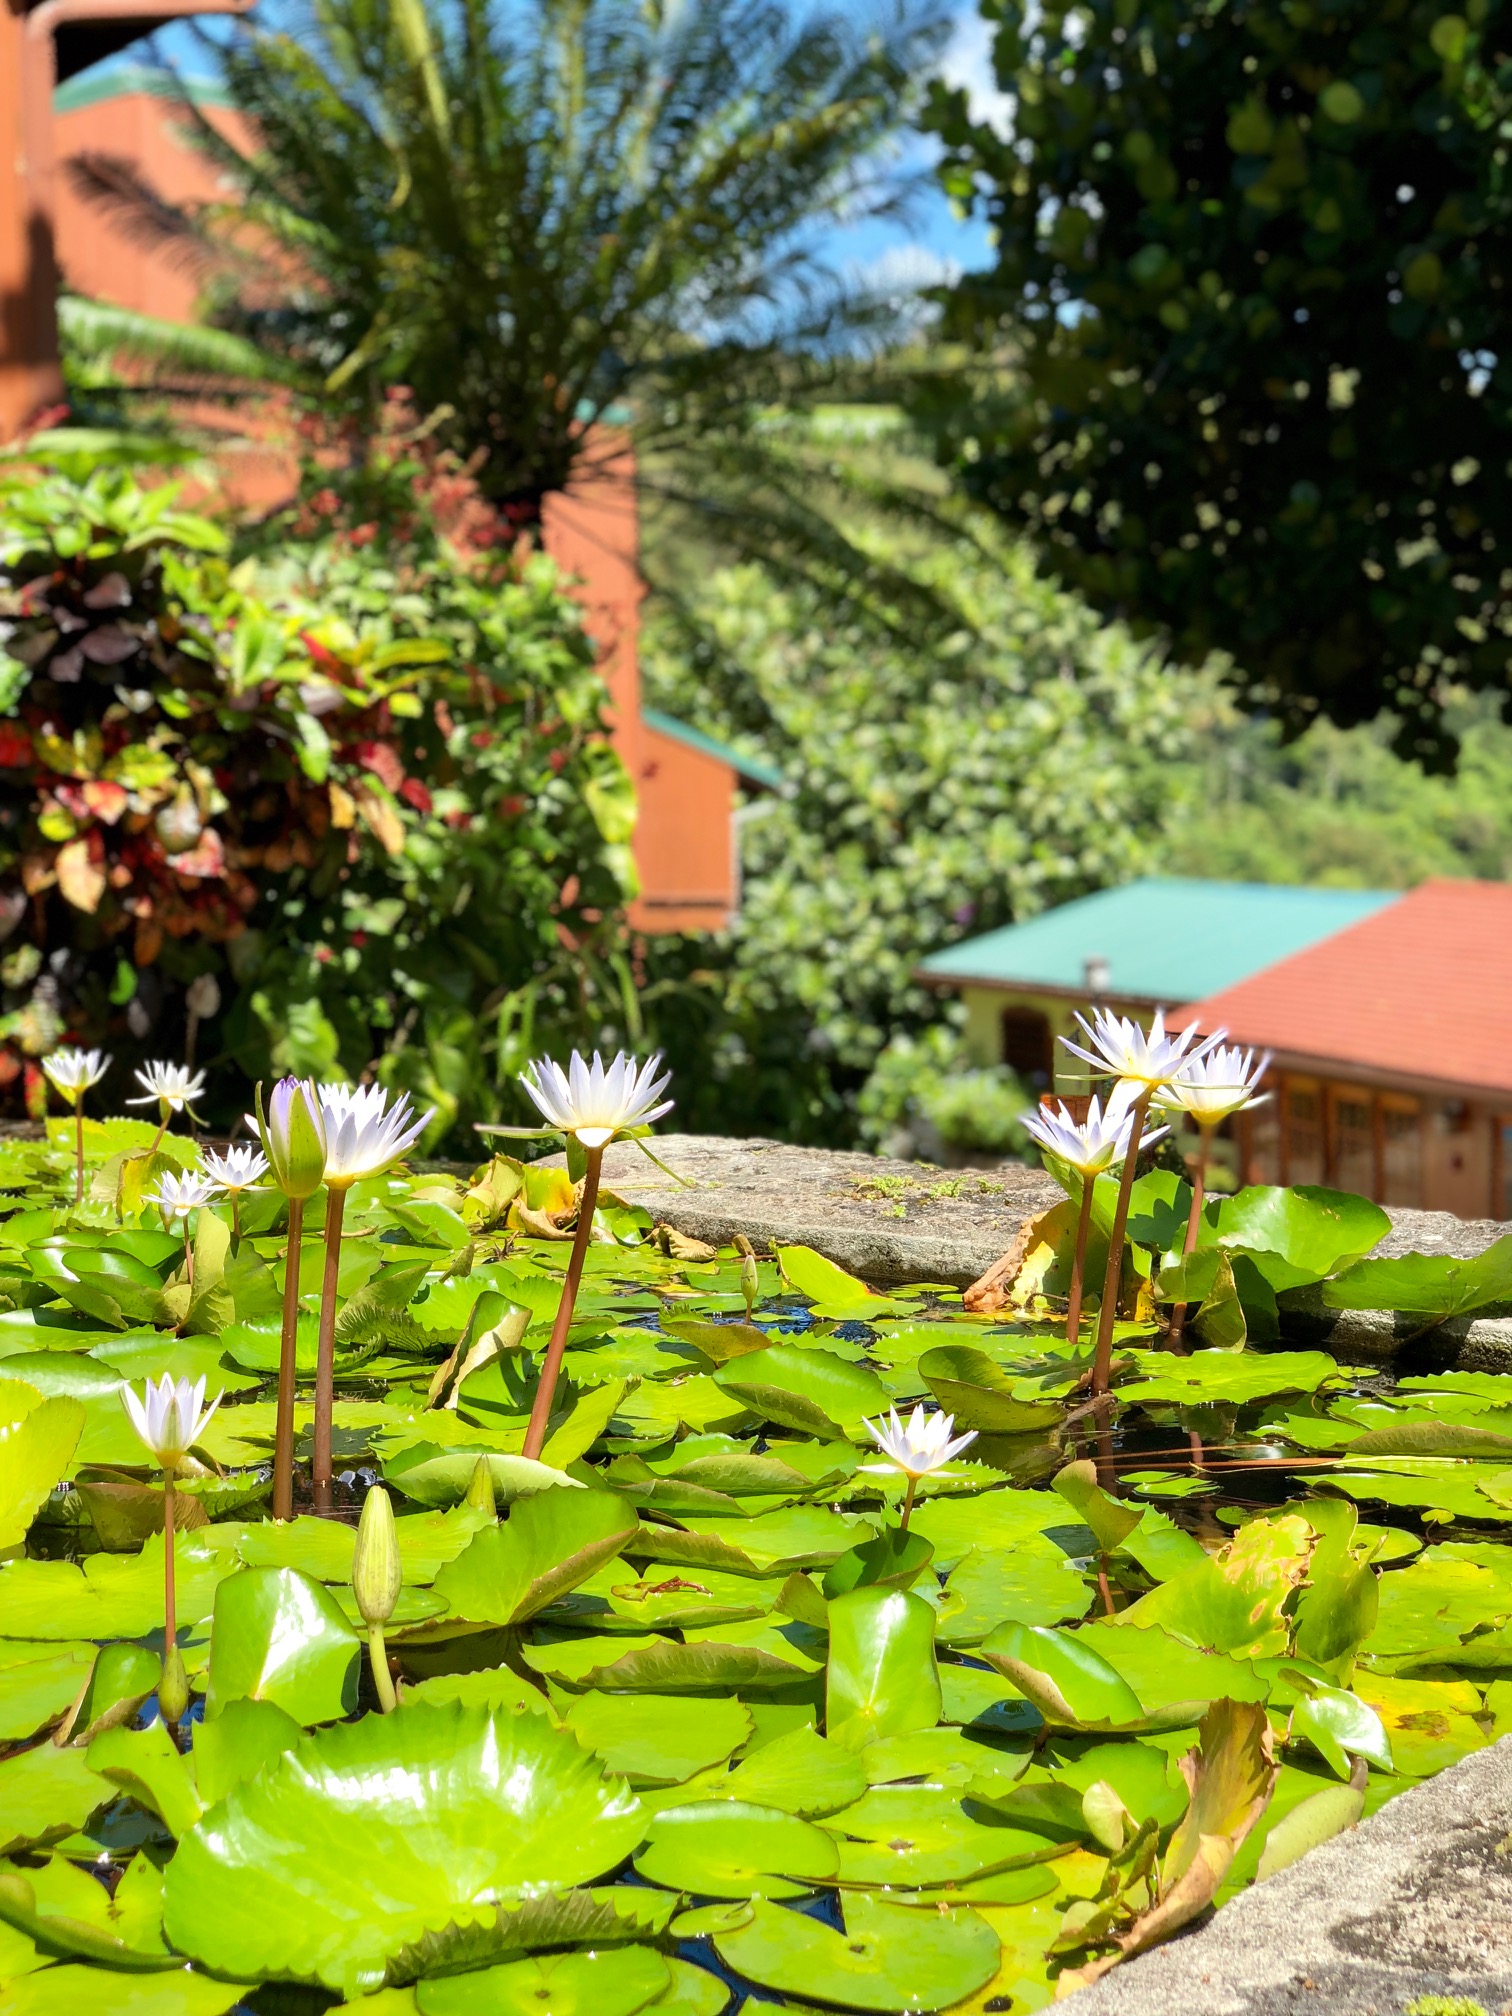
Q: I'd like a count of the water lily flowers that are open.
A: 11